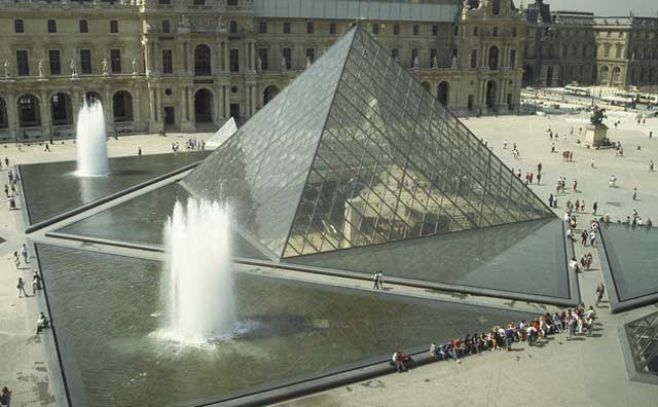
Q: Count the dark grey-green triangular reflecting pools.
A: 5